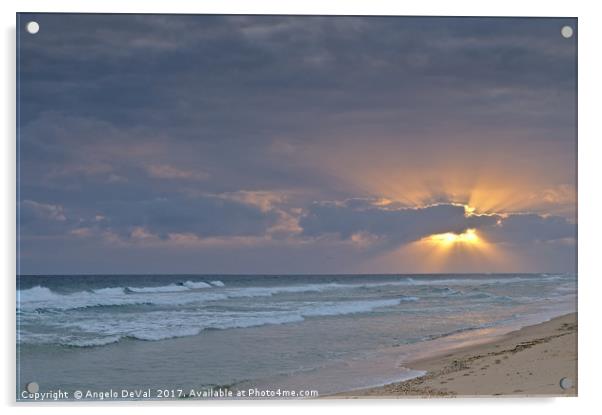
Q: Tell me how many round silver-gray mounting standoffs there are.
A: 4